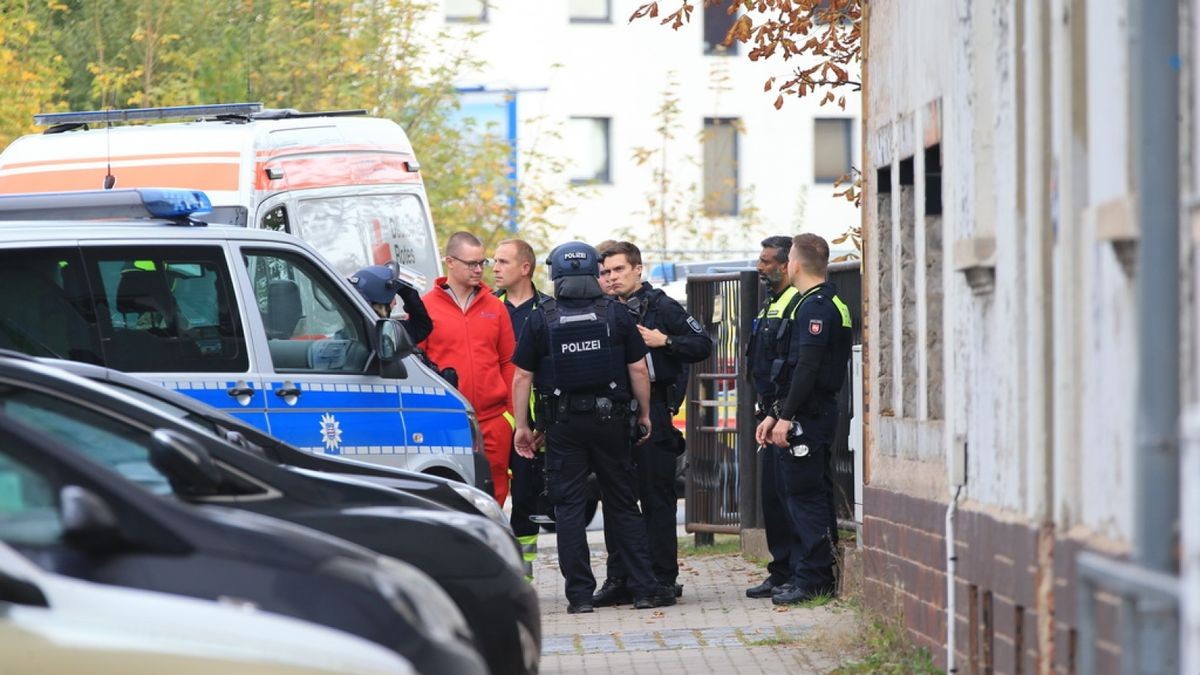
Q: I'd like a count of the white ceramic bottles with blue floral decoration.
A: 0